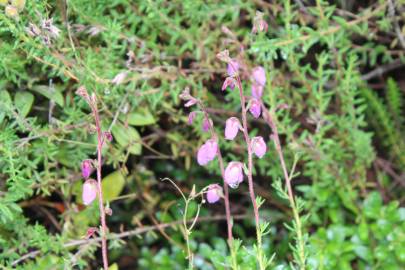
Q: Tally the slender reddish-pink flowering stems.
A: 4